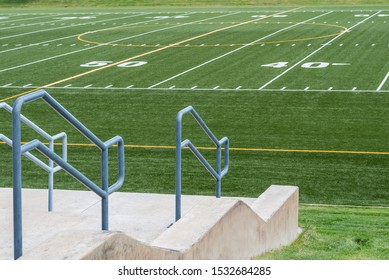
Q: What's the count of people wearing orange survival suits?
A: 0